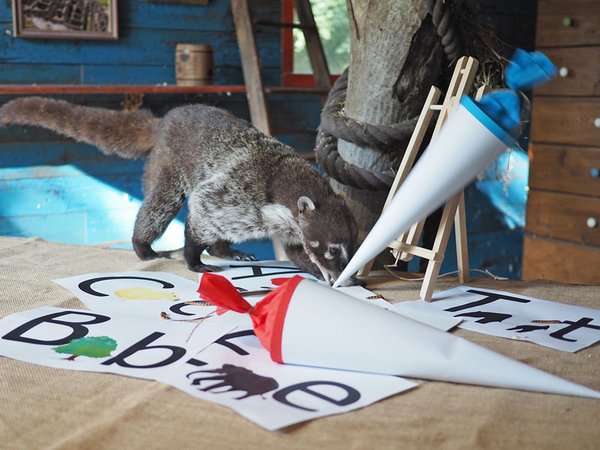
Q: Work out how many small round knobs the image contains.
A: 5